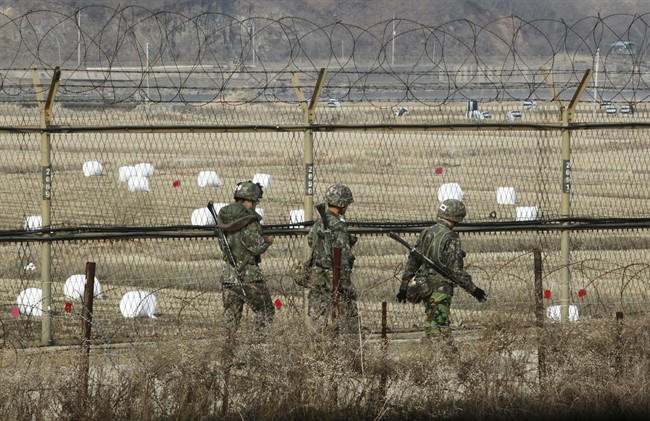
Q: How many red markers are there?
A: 7